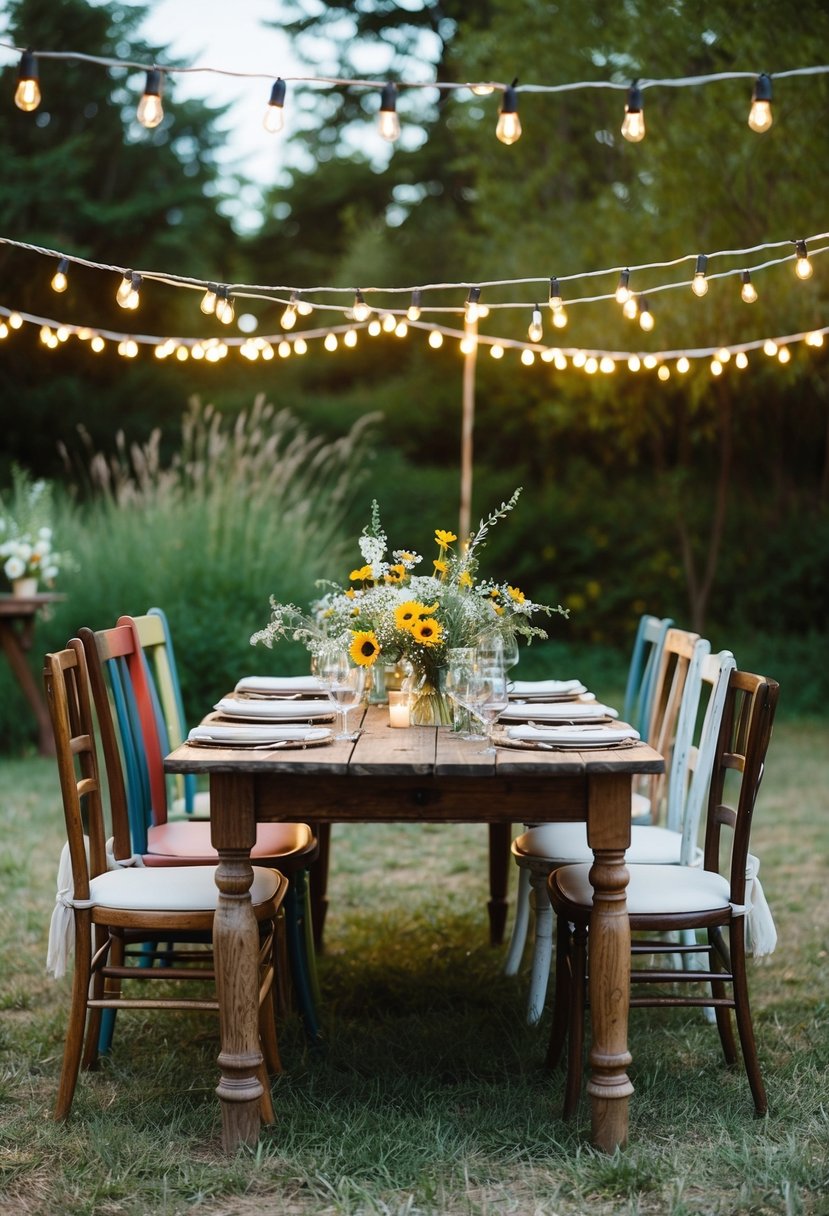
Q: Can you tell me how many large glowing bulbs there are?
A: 7